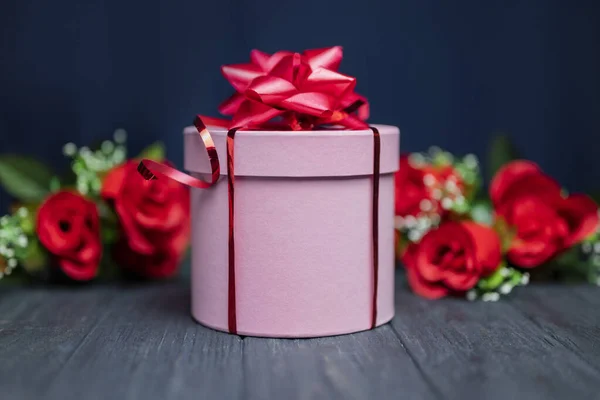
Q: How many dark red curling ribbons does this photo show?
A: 1